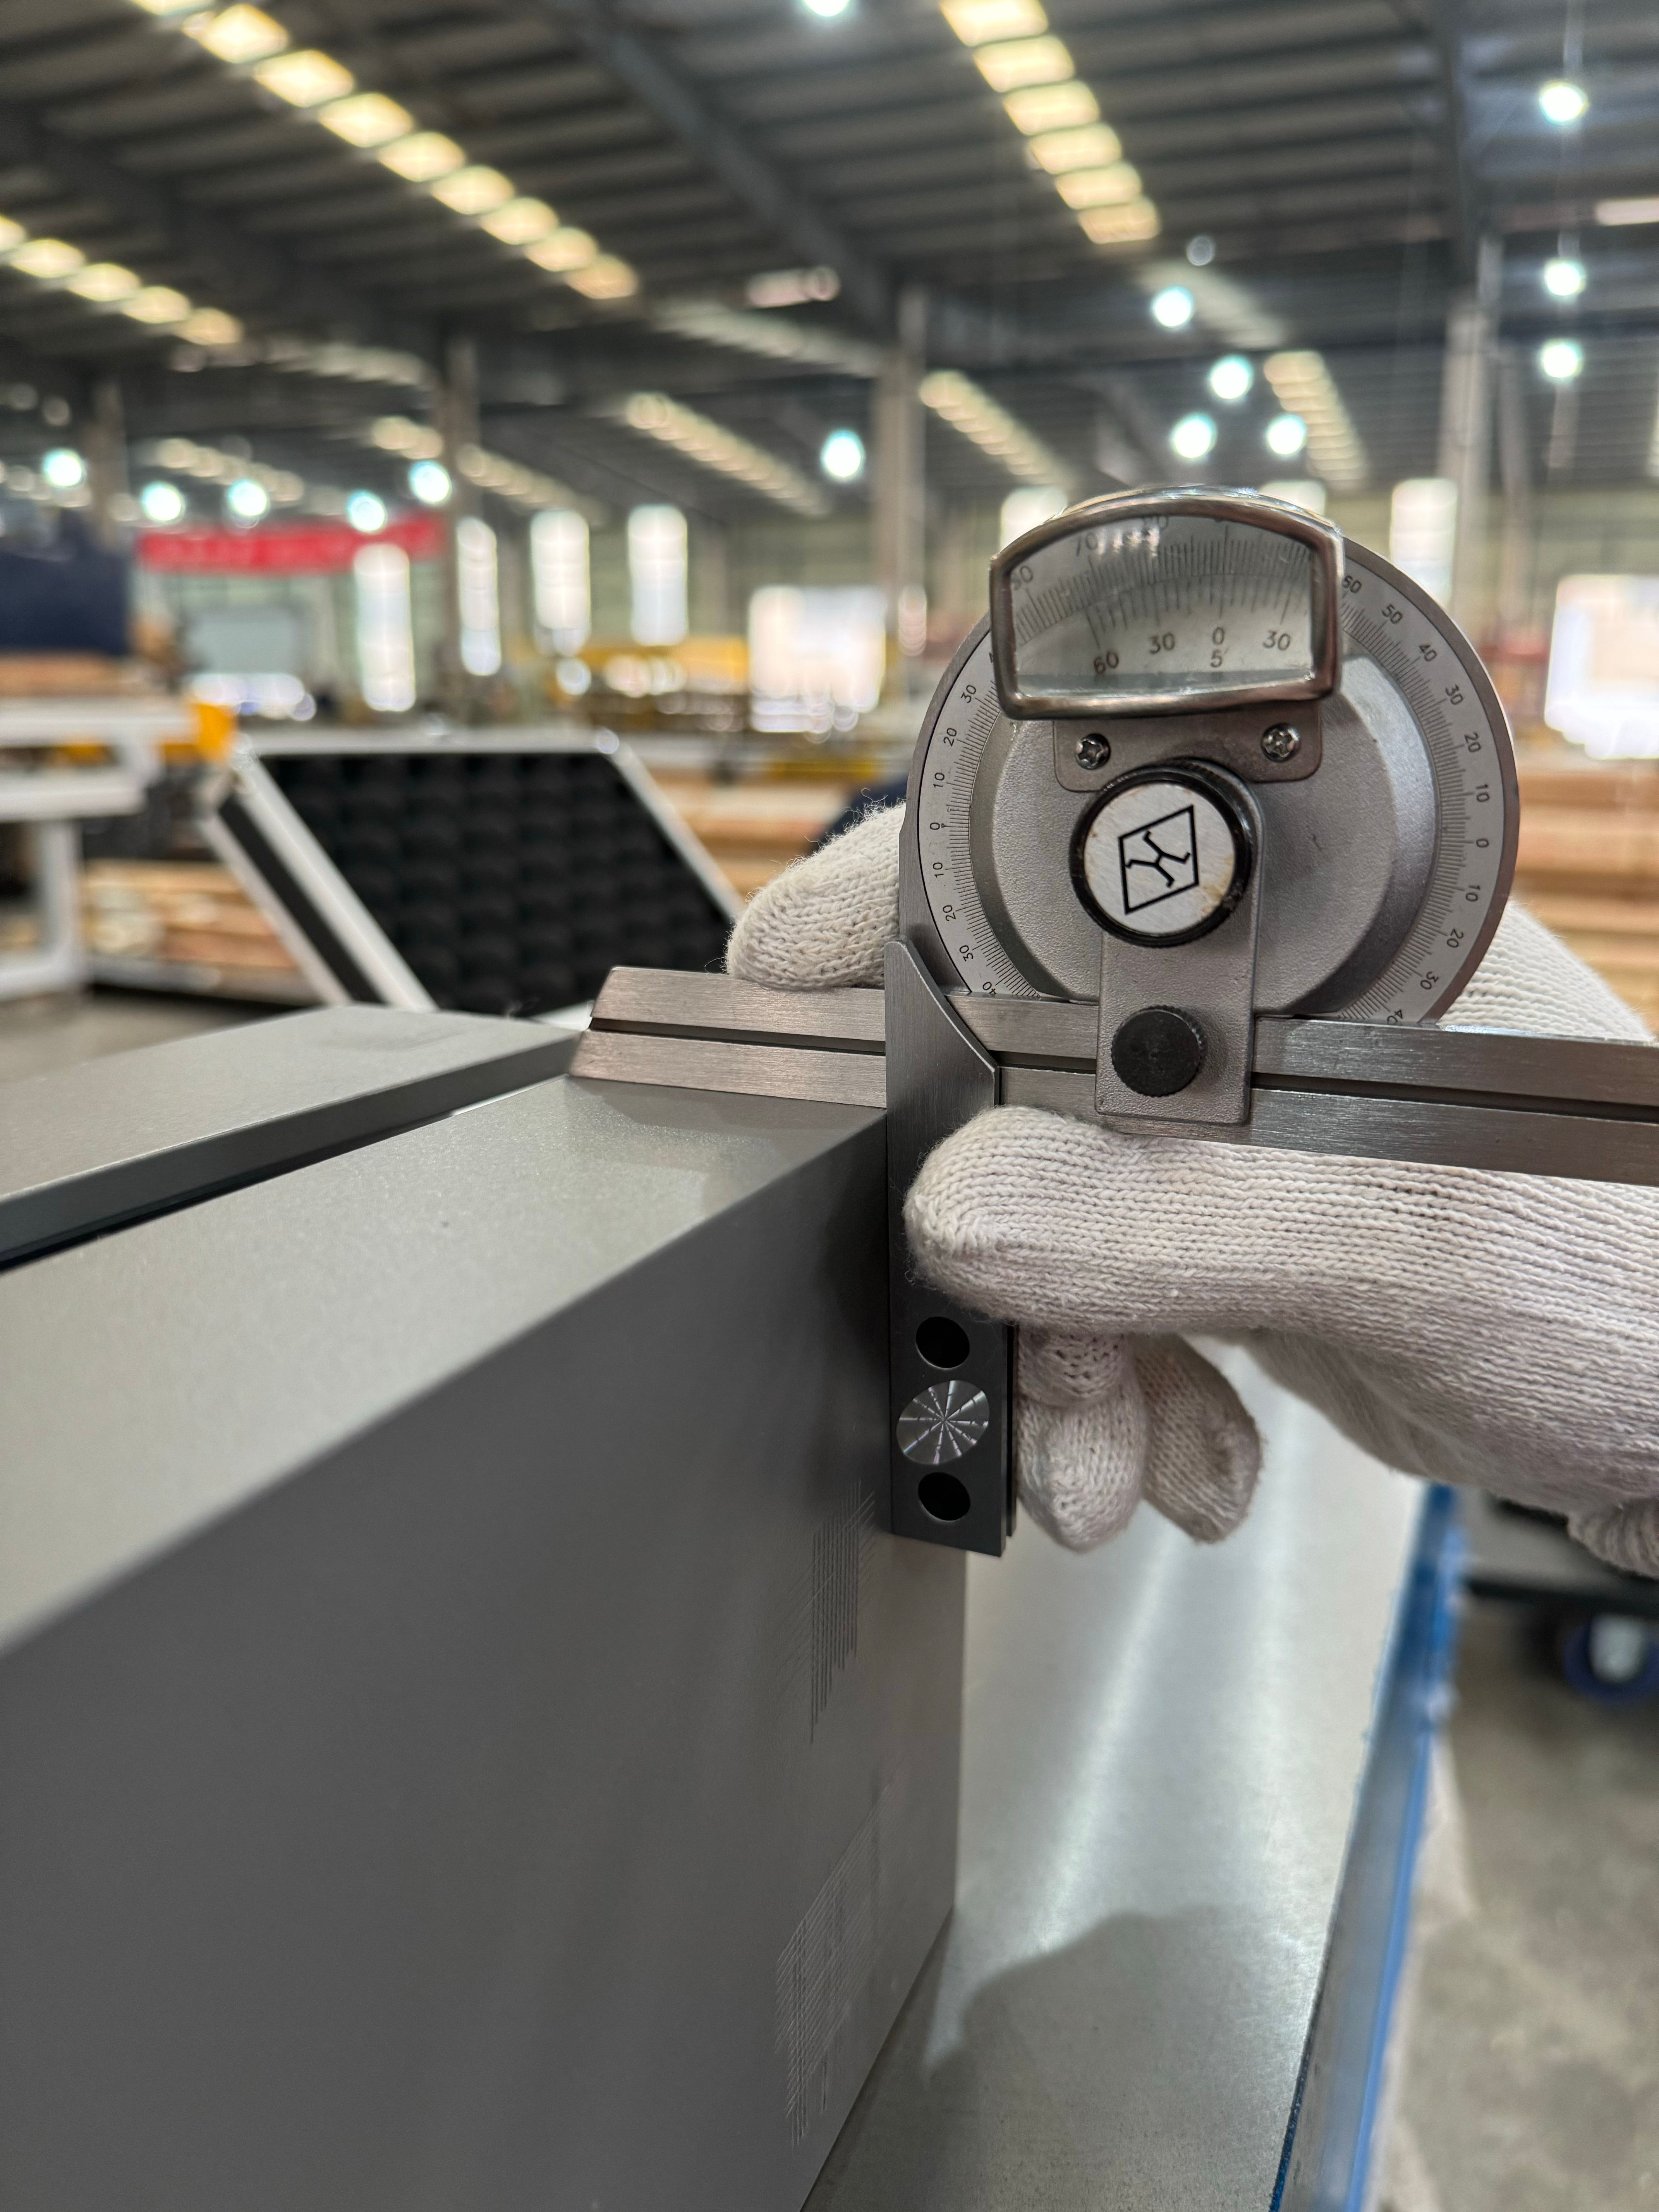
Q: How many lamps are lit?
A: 14